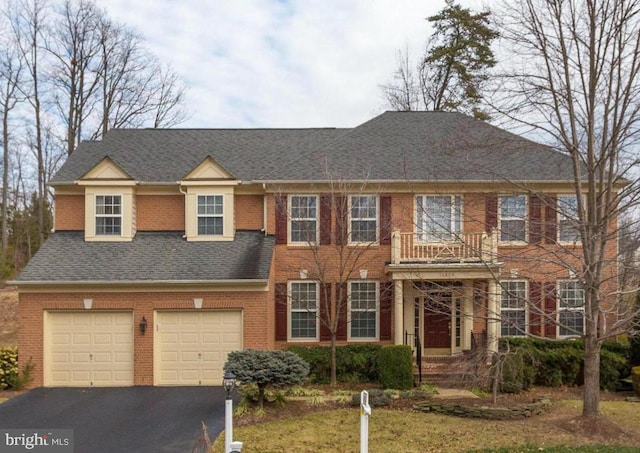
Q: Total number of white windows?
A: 11